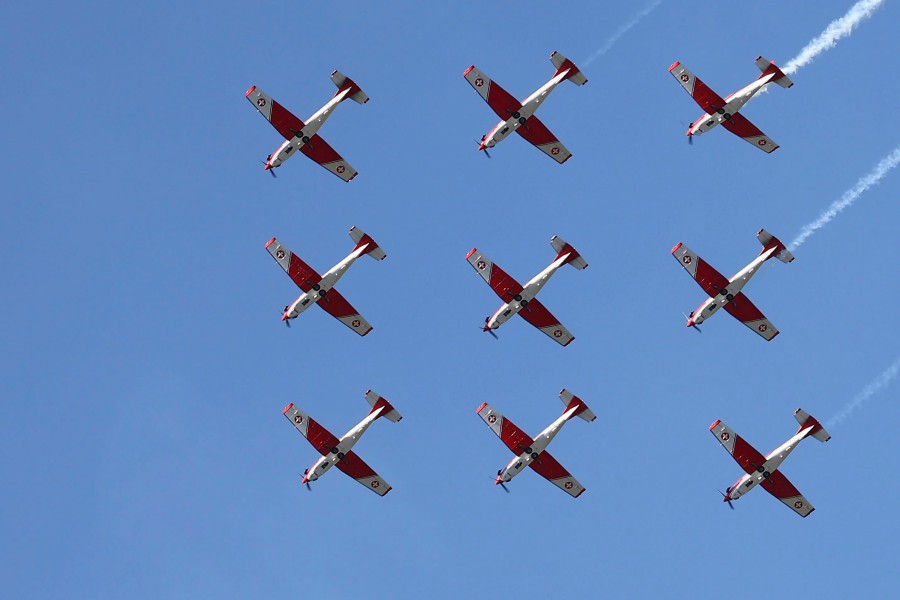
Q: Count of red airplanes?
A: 9